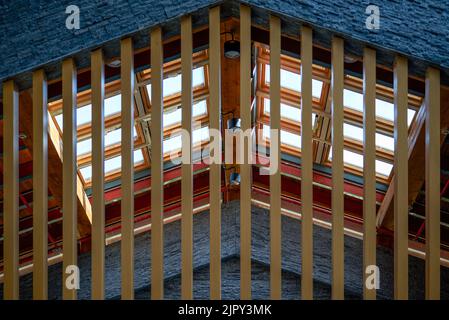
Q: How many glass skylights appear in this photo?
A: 12